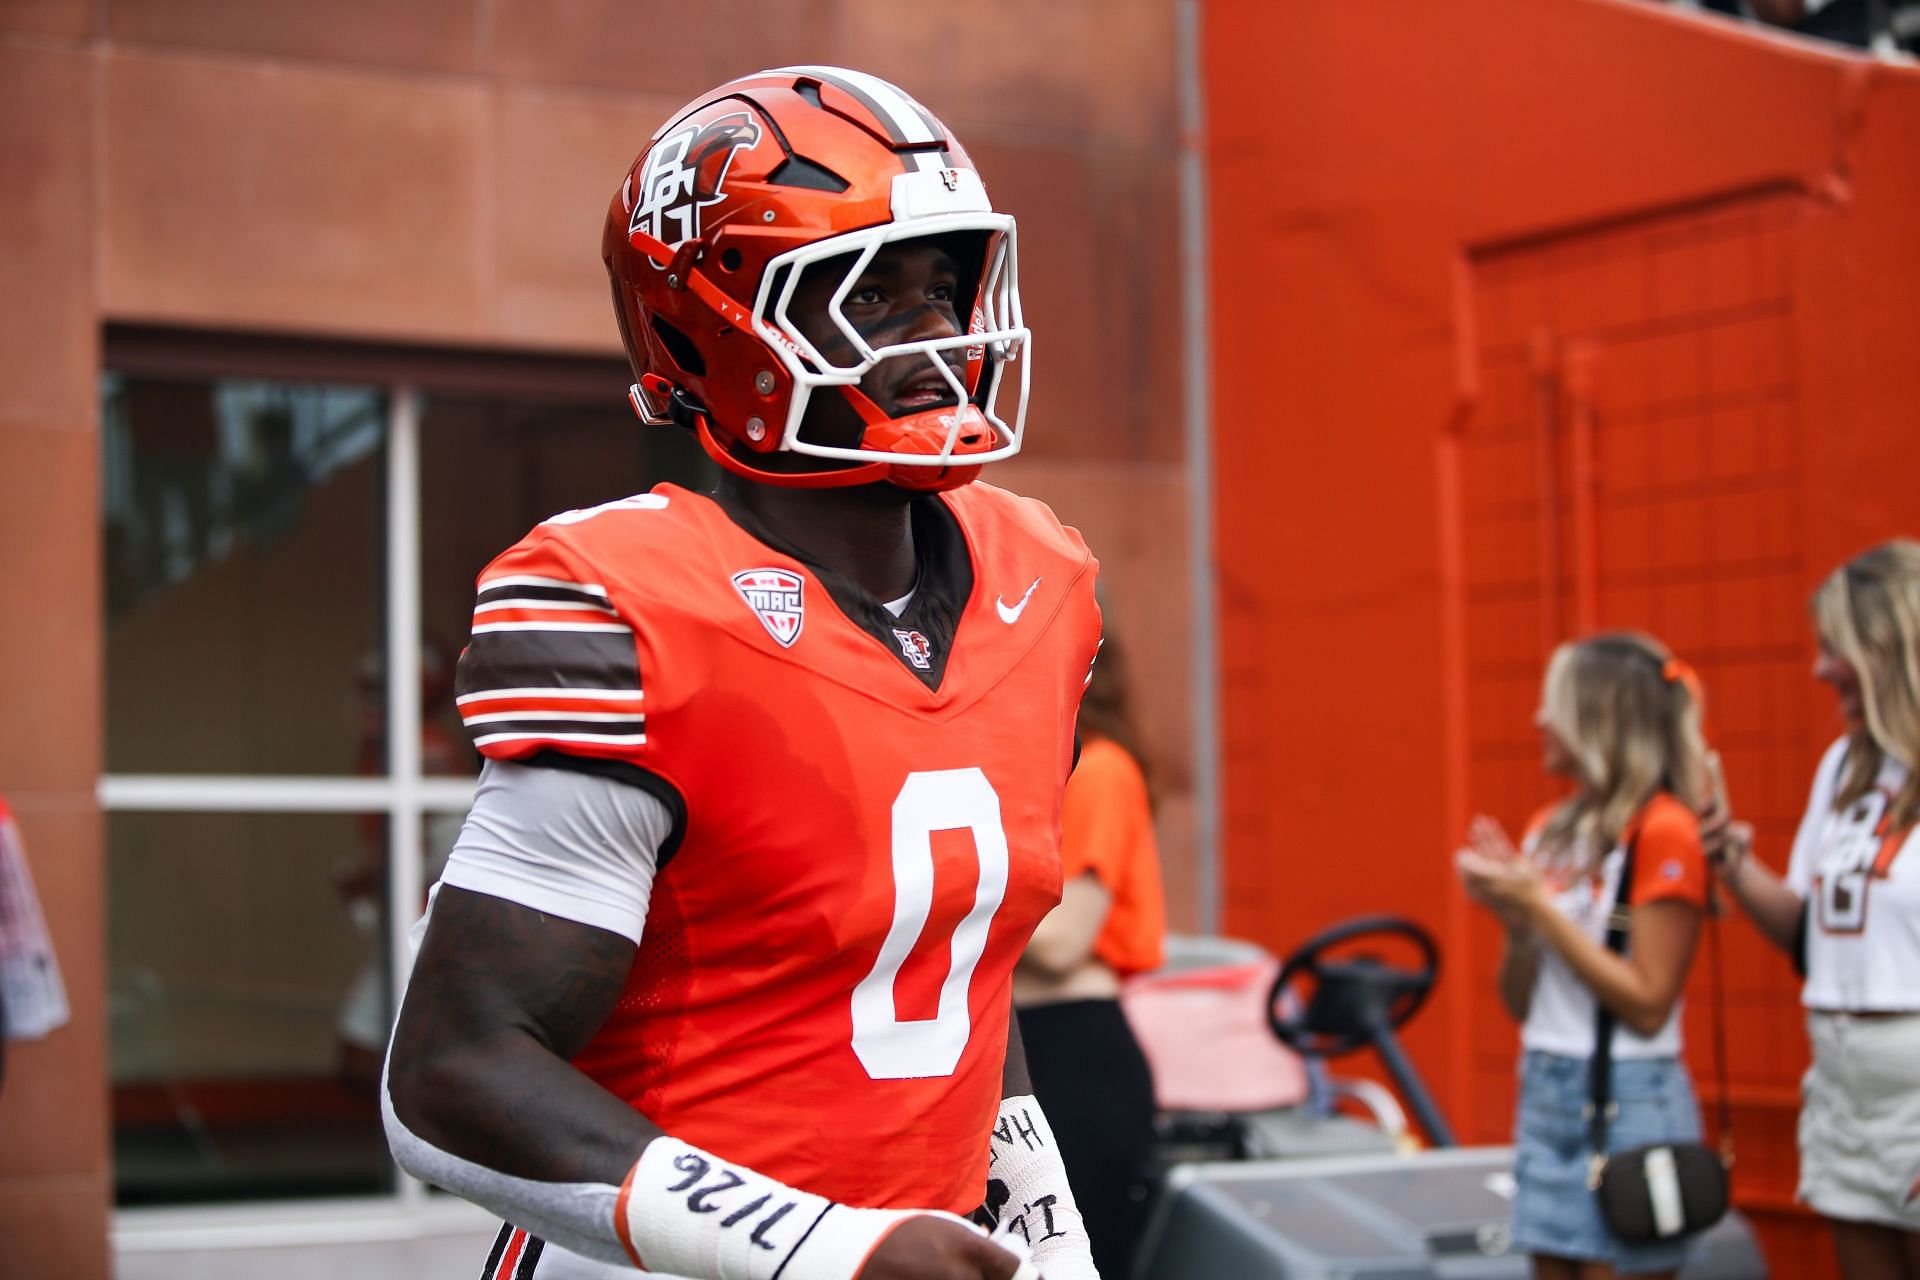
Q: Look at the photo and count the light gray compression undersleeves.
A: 1